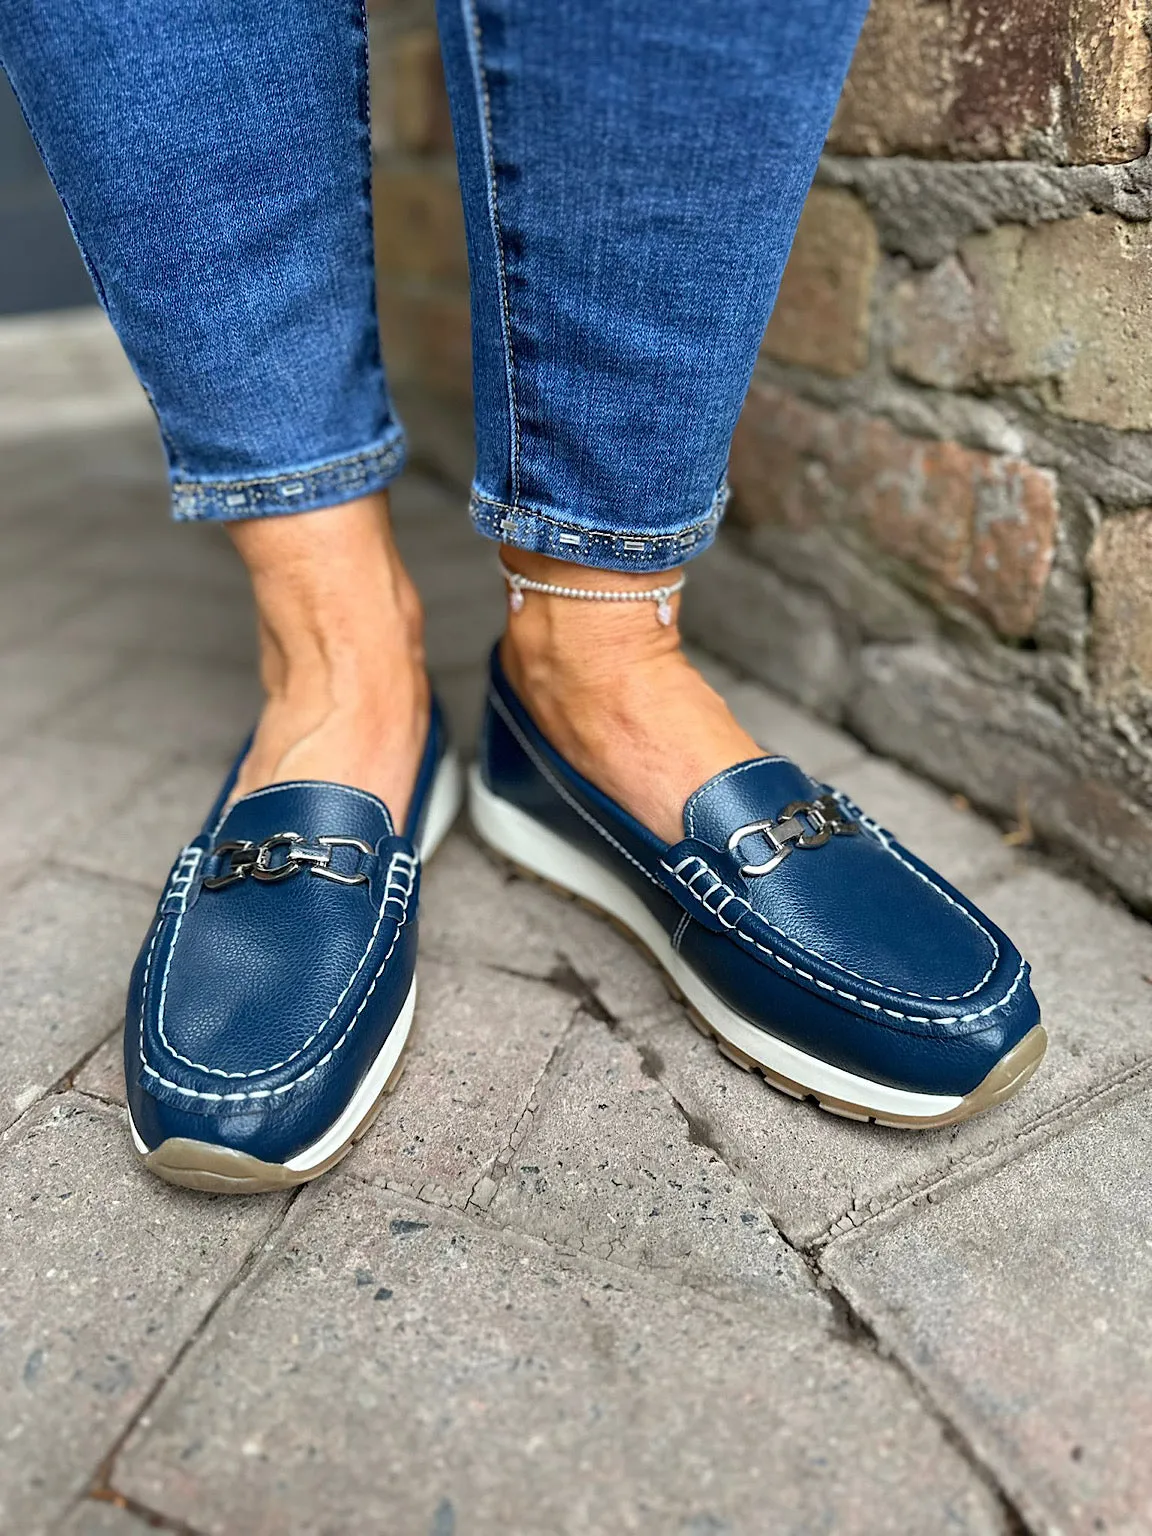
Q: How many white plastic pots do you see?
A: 0